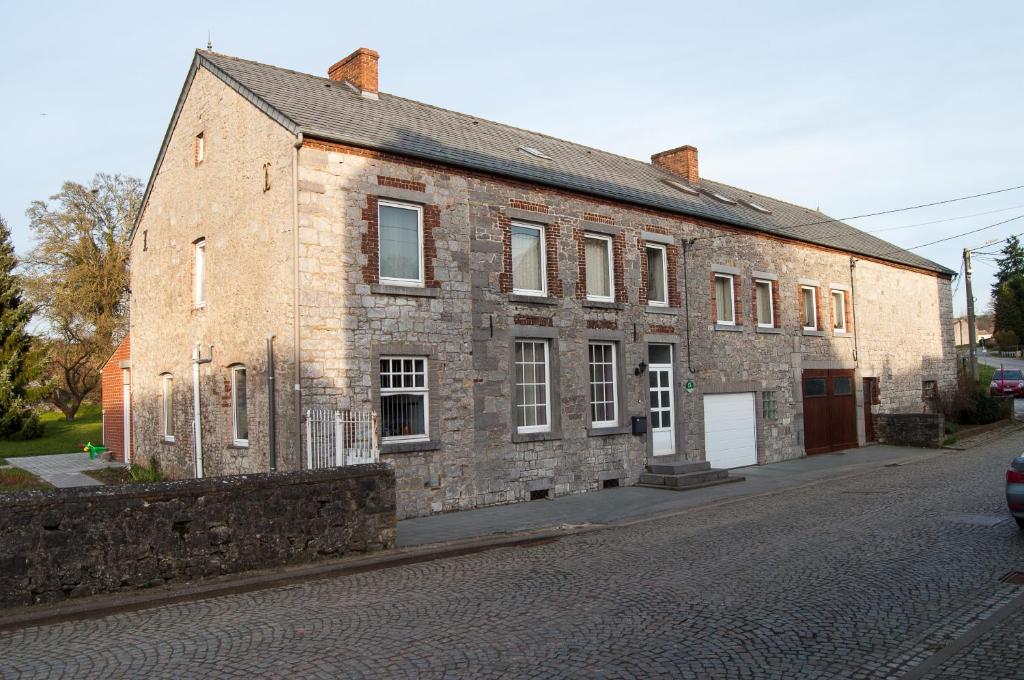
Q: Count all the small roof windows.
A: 4